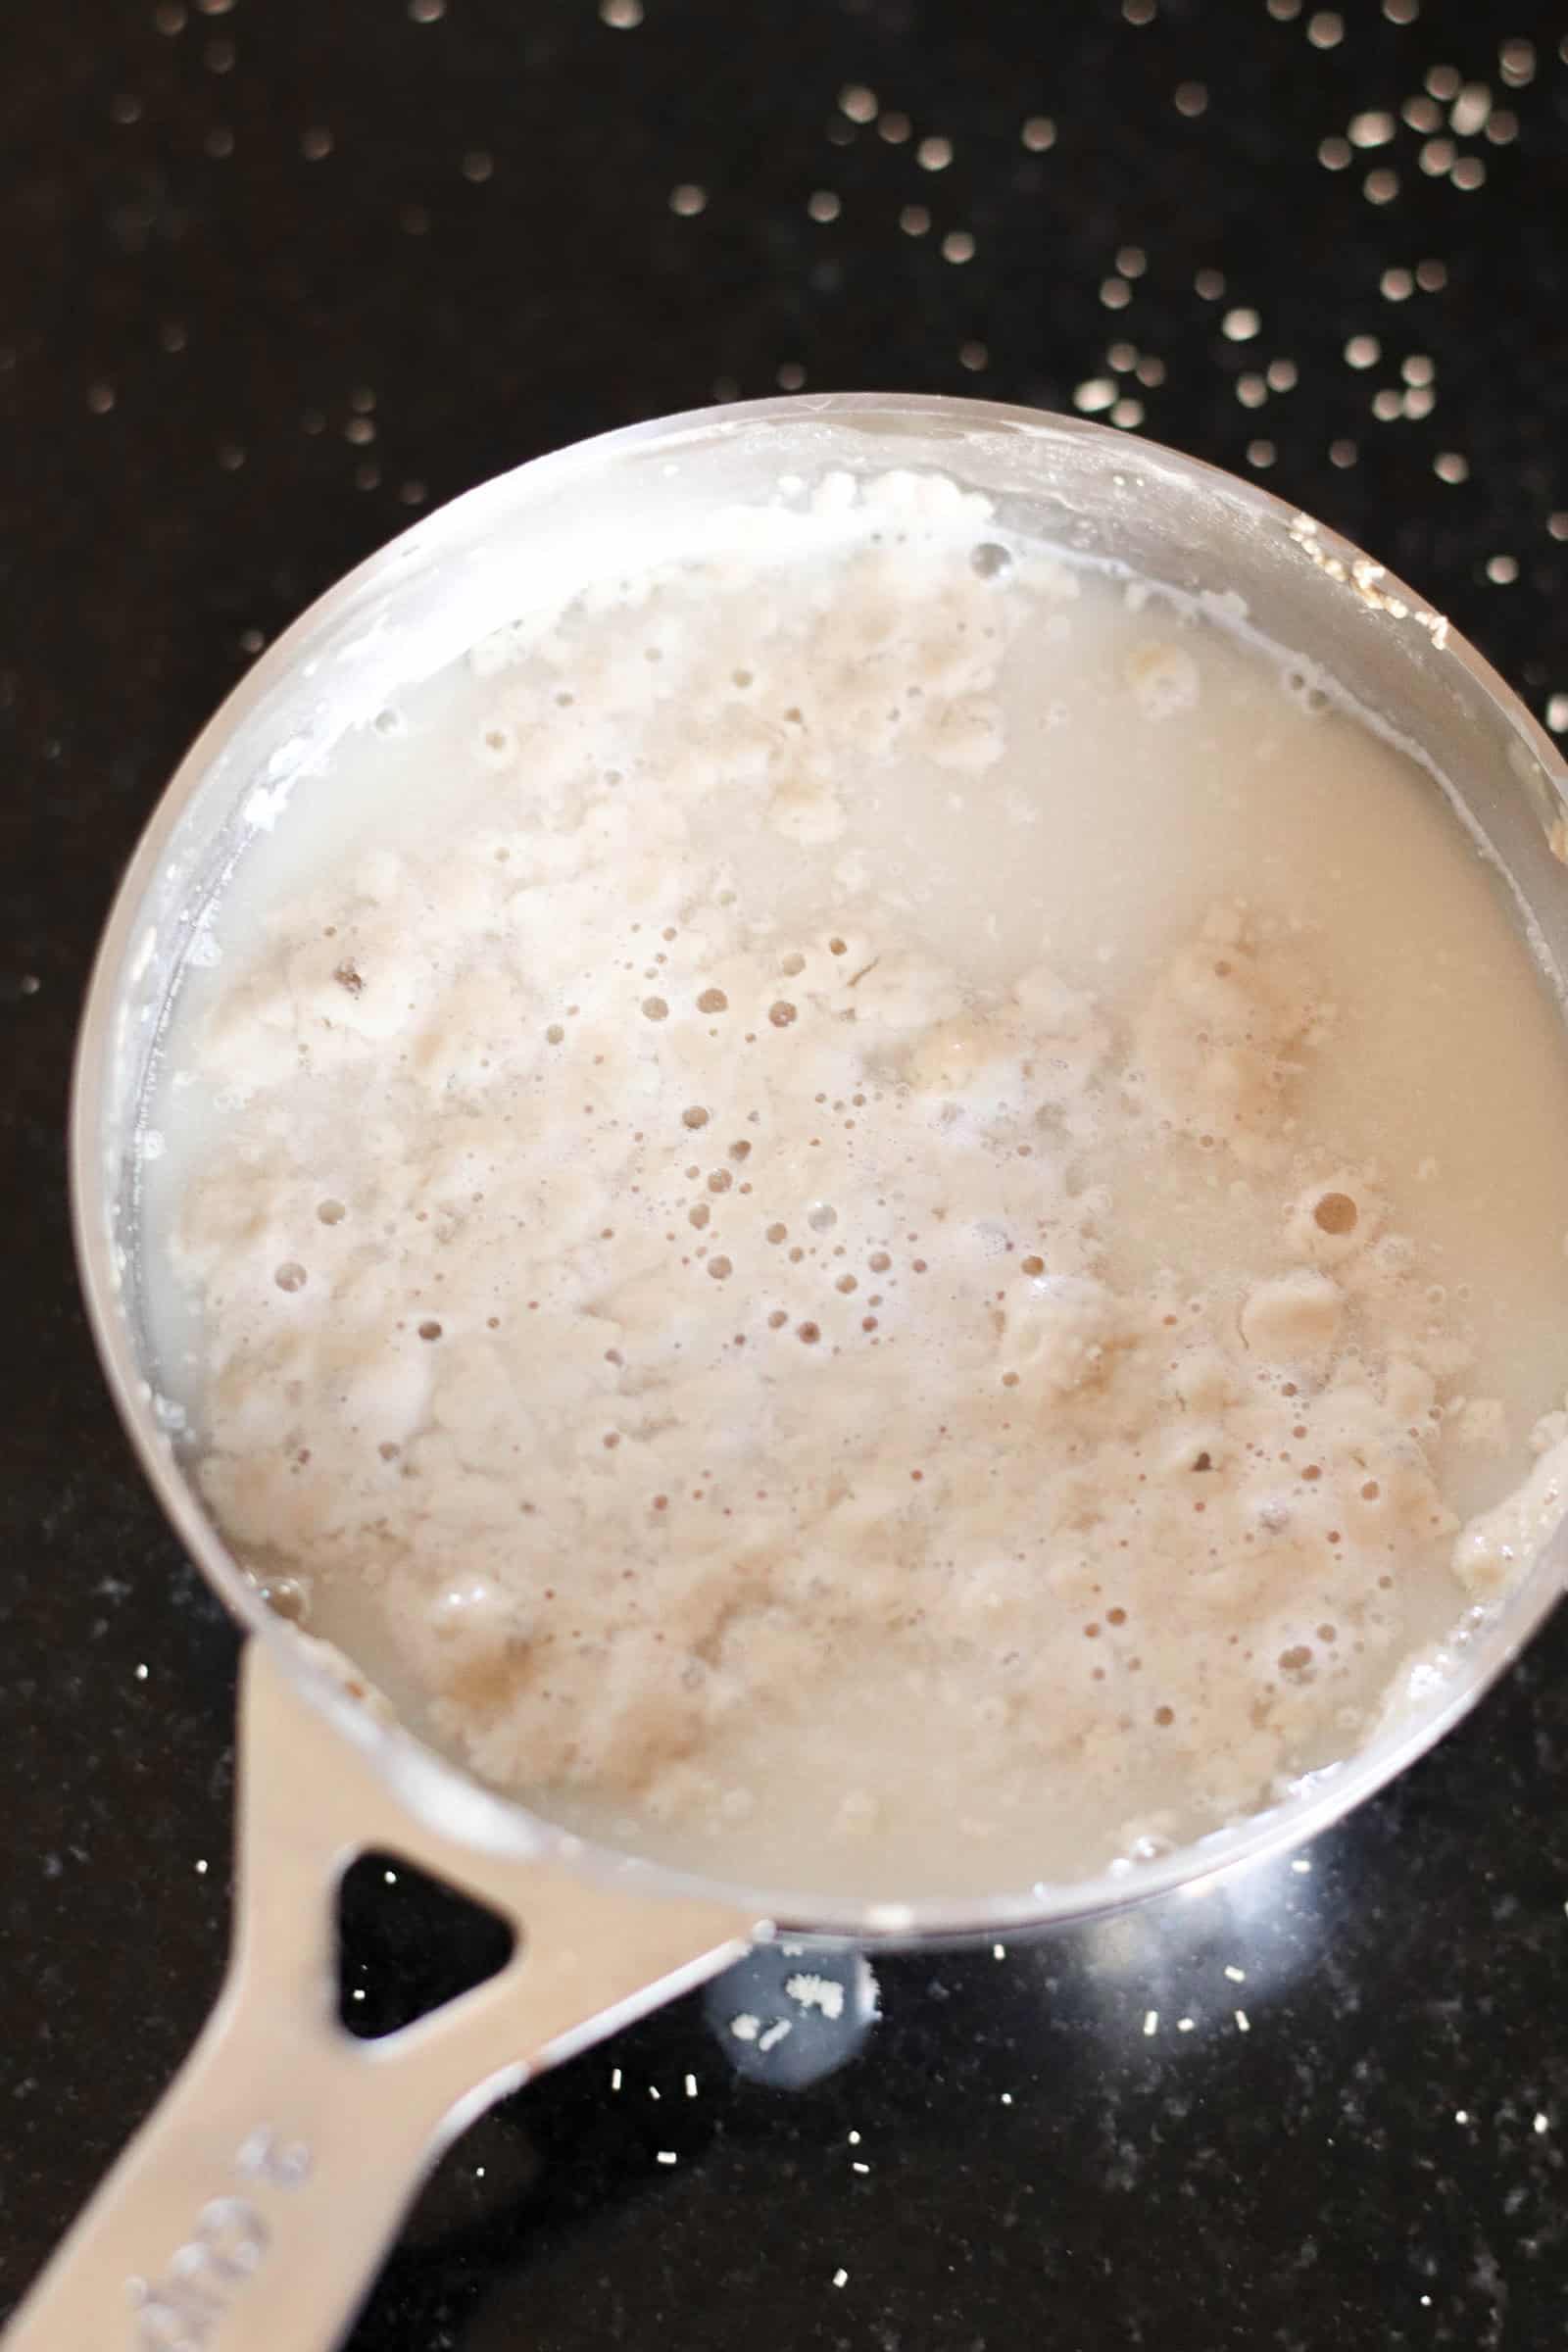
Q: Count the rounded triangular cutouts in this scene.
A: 1